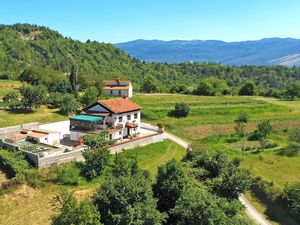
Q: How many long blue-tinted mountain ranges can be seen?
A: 1